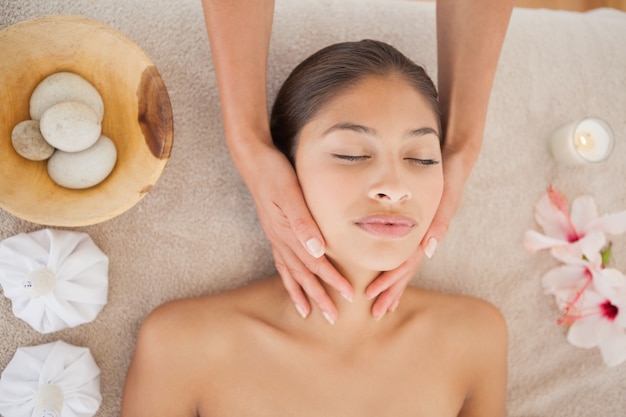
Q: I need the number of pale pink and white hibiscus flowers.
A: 3